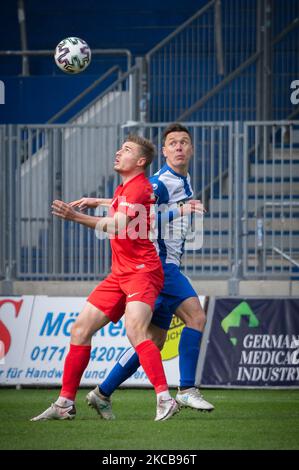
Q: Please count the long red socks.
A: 2